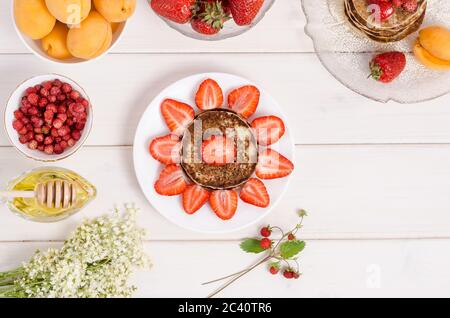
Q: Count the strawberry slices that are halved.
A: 11